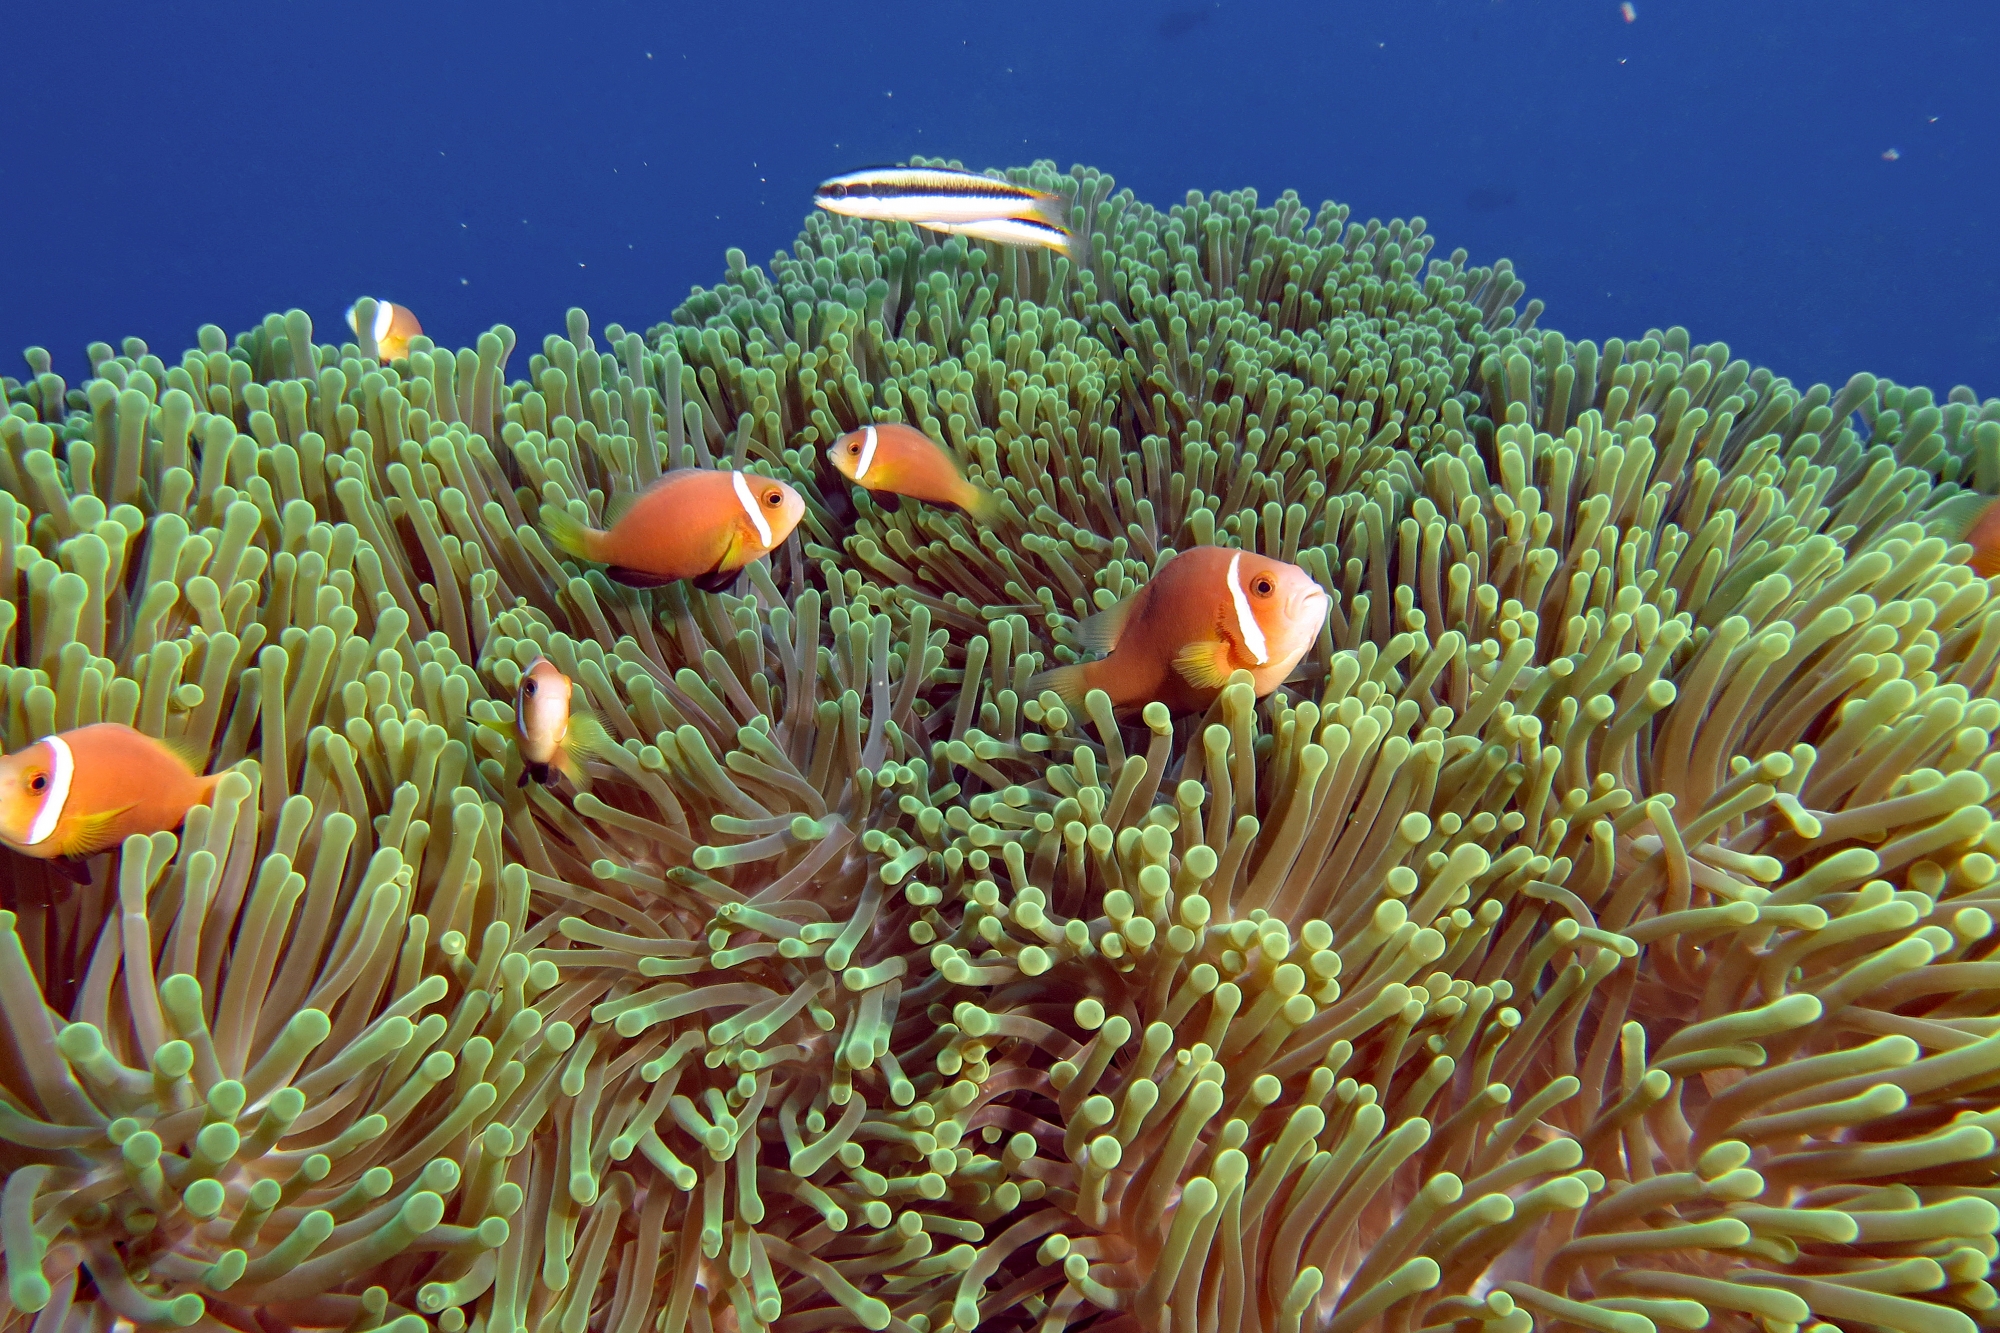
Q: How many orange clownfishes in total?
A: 7